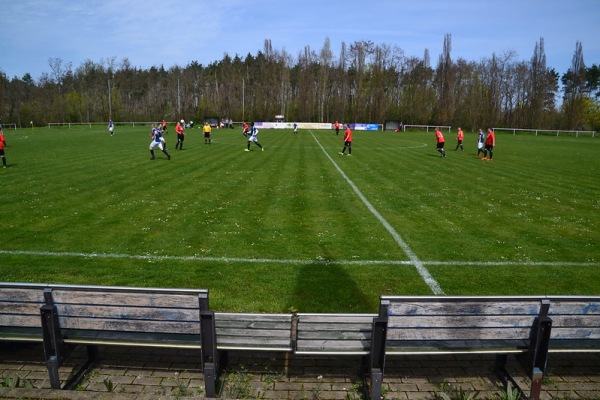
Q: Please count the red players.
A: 9